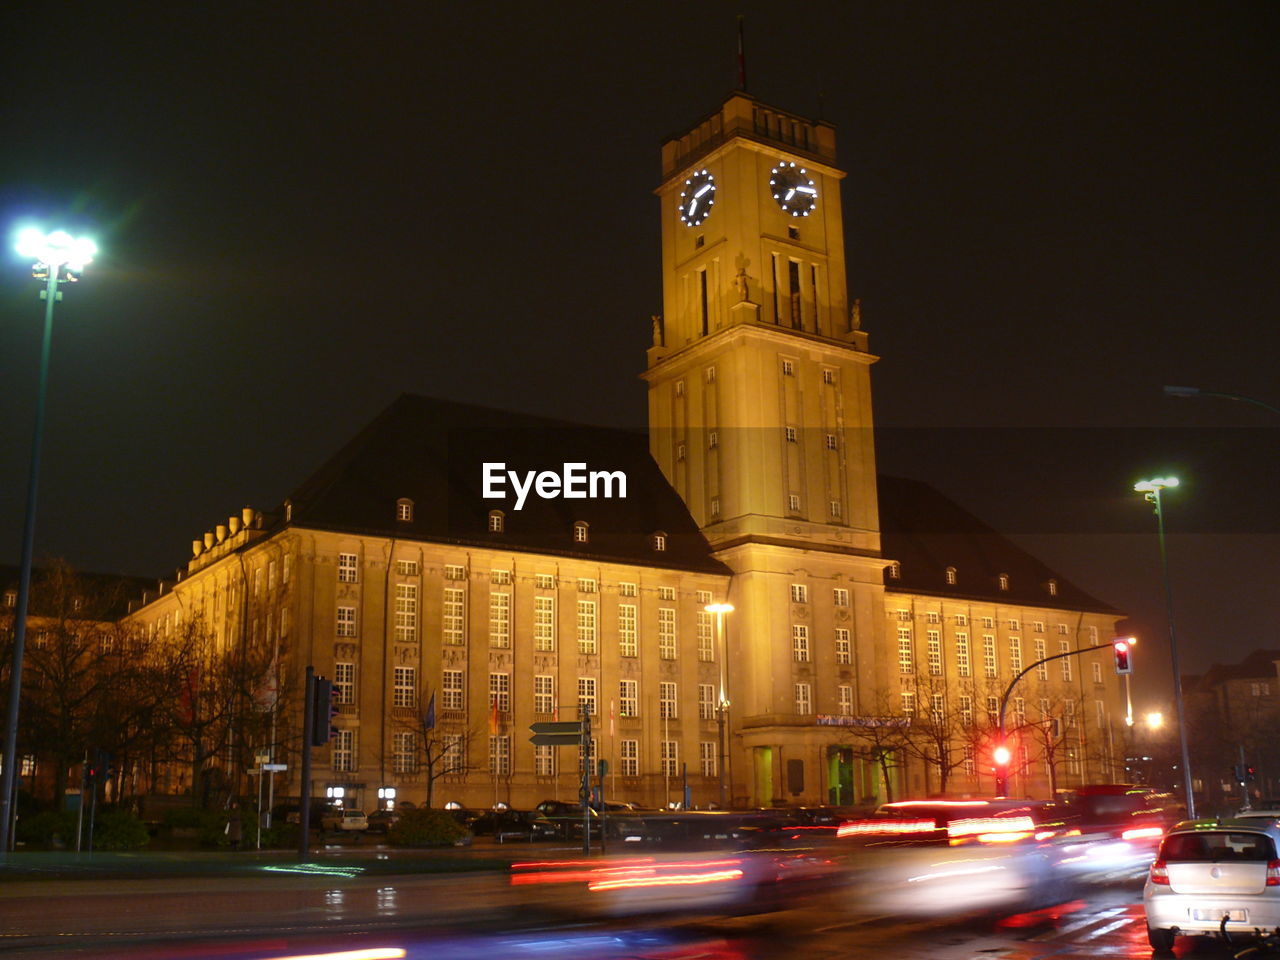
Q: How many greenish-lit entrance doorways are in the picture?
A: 3